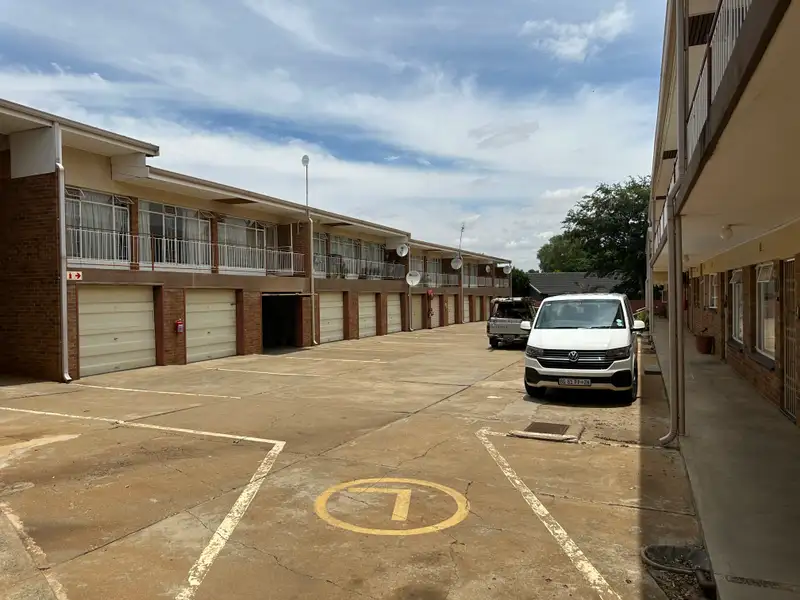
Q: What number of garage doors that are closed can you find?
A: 11